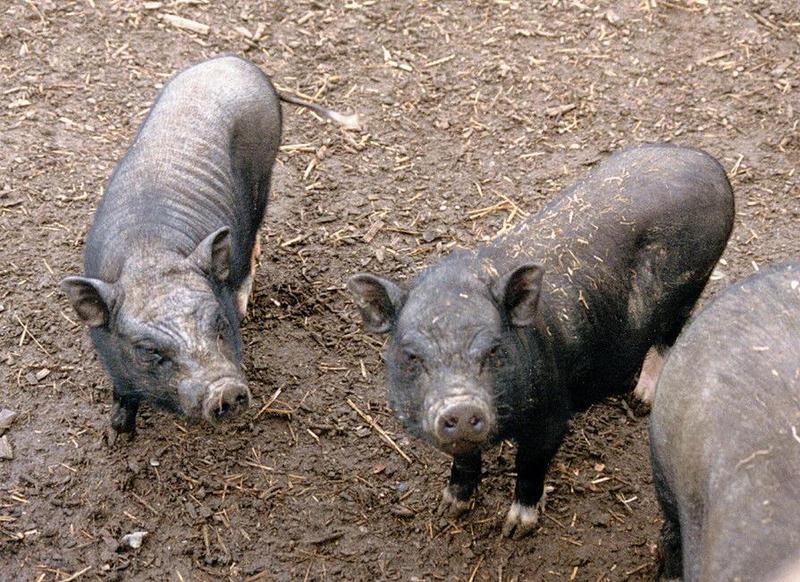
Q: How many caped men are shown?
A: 0